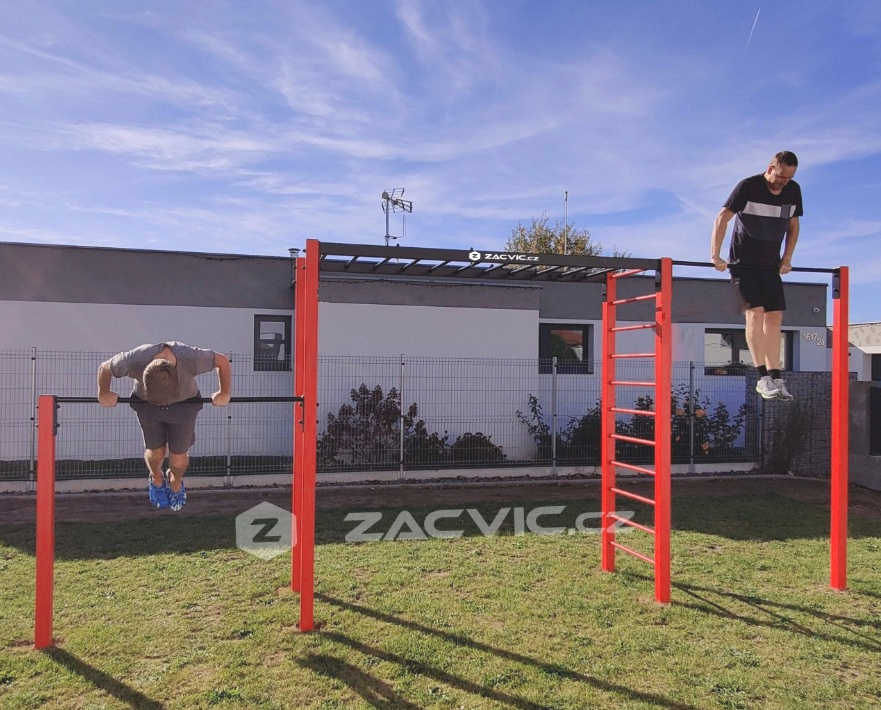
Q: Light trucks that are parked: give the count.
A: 0